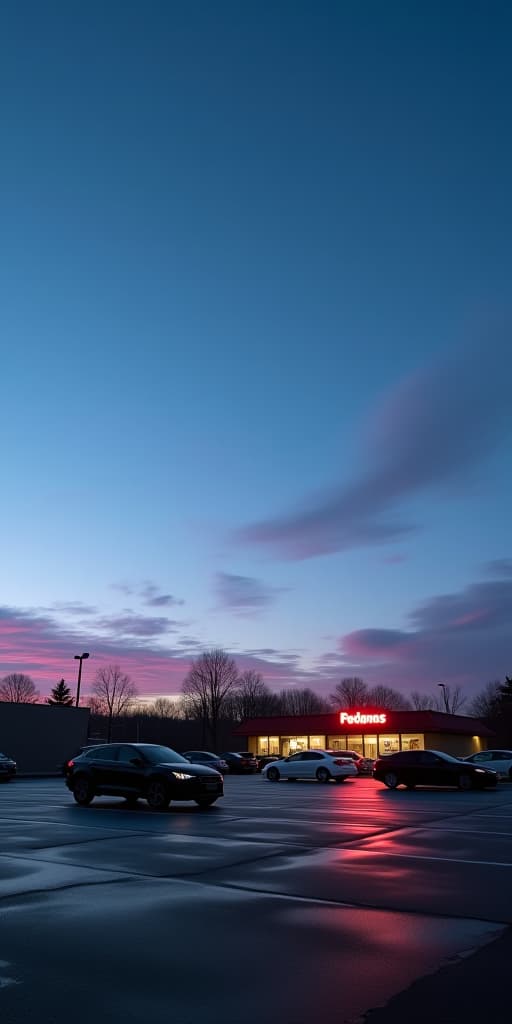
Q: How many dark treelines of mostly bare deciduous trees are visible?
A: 1